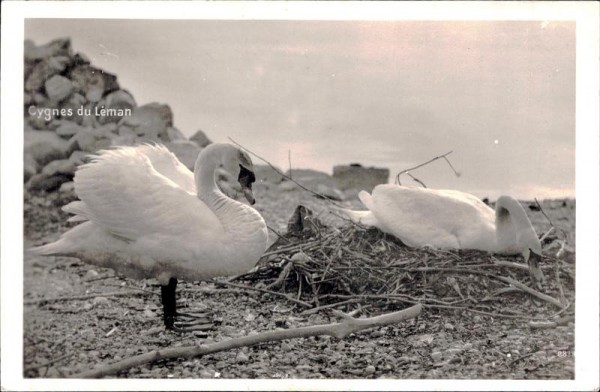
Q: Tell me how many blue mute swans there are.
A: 0